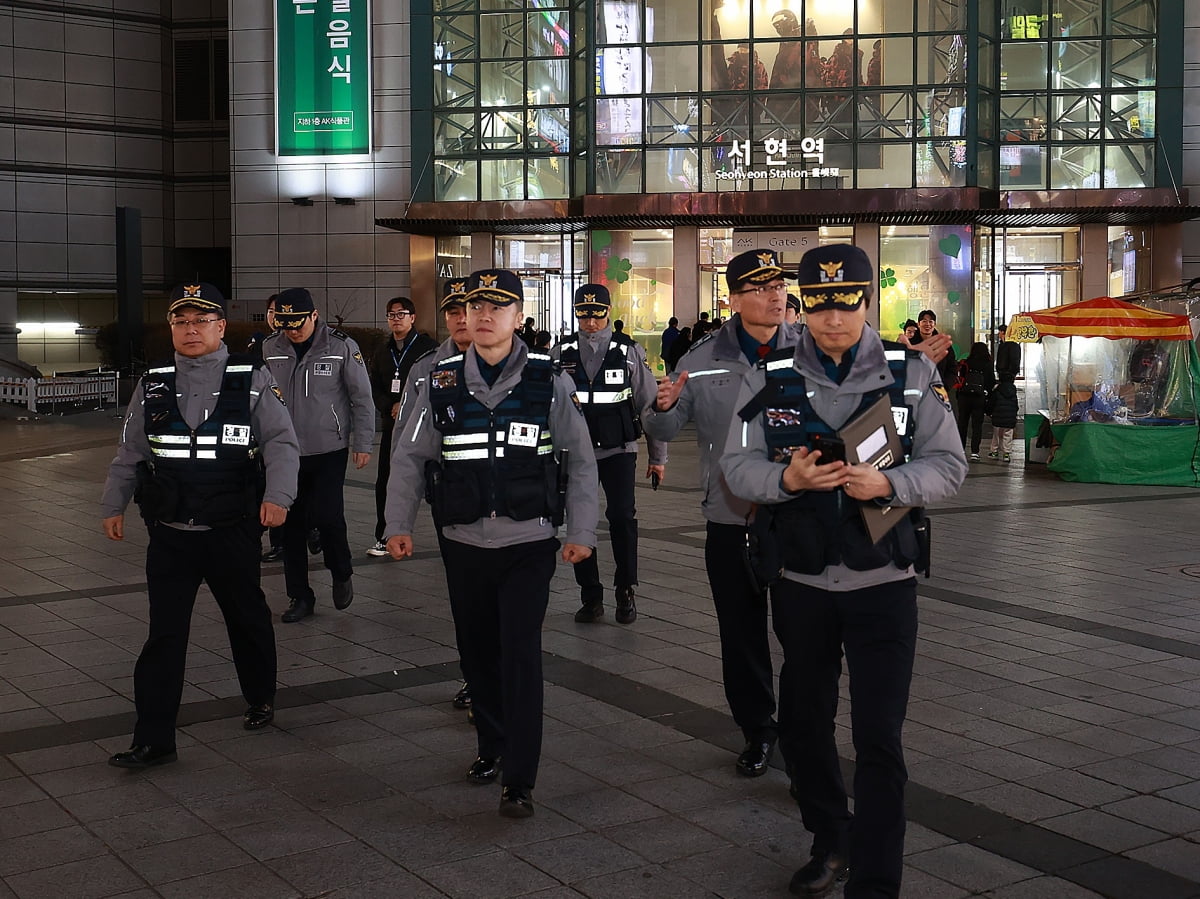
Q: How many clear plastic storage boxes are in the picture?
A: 0